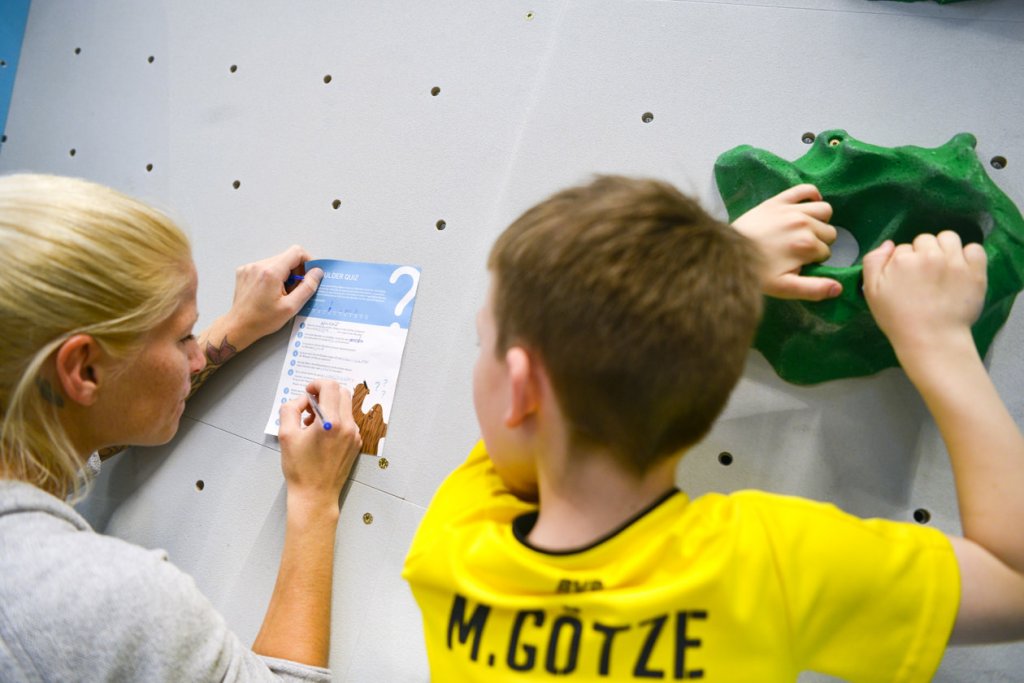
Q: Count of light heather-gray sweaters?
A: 1